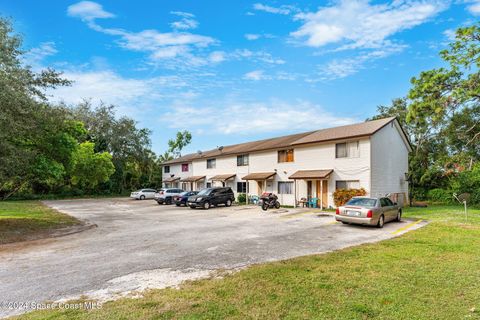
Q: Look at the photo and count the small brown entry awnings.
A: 5